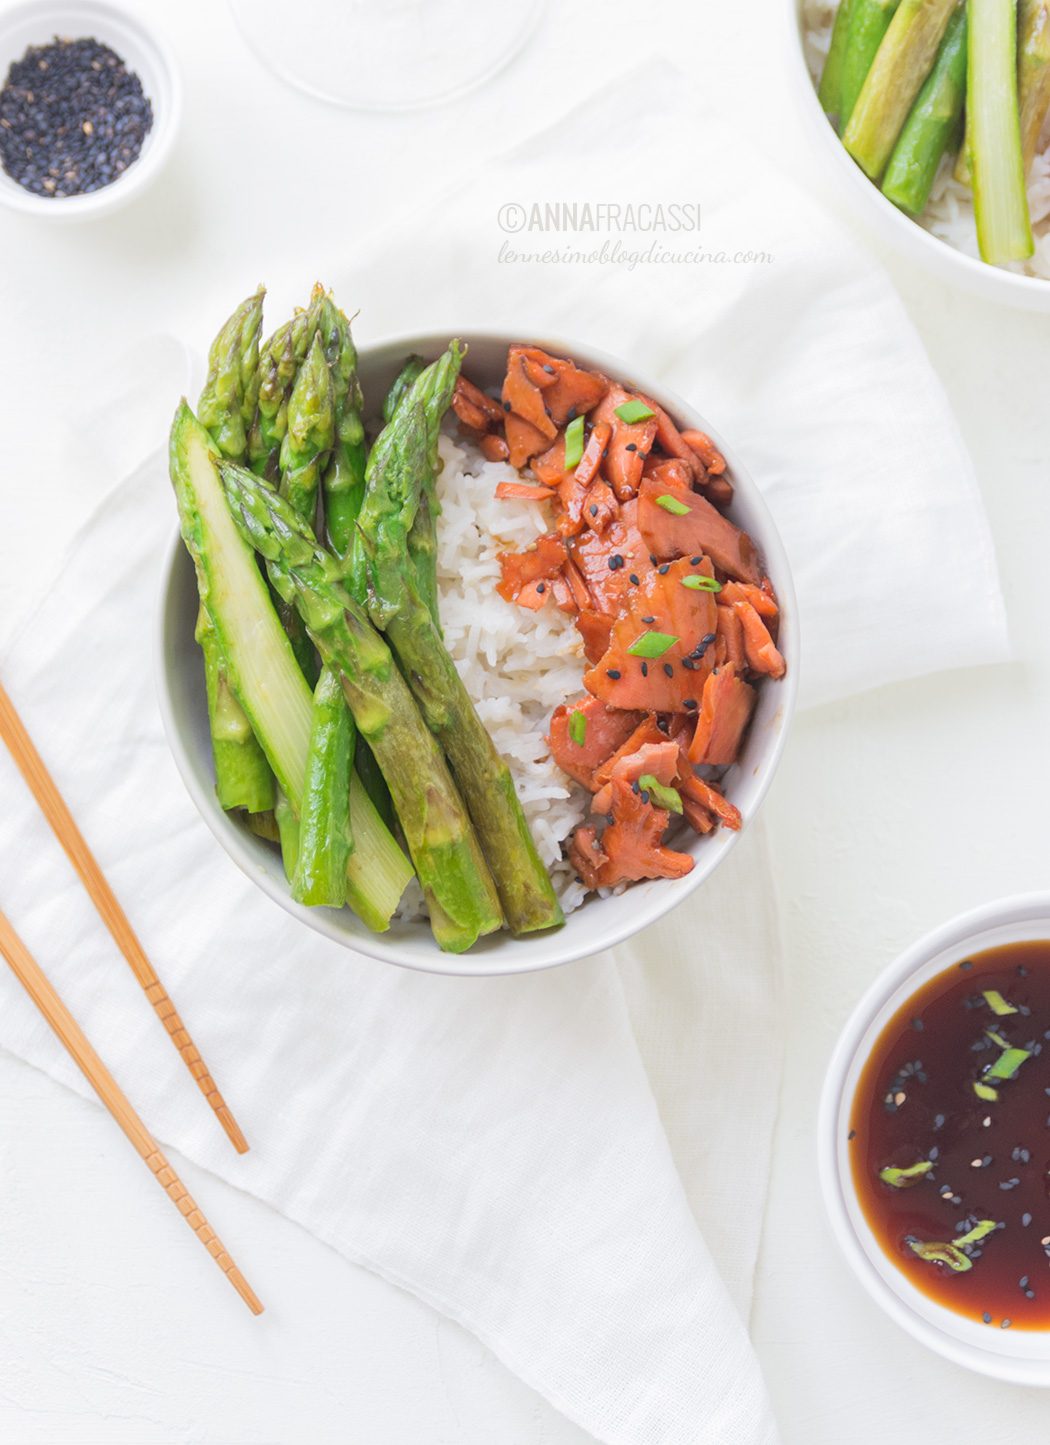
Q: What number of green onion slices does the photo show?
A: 14